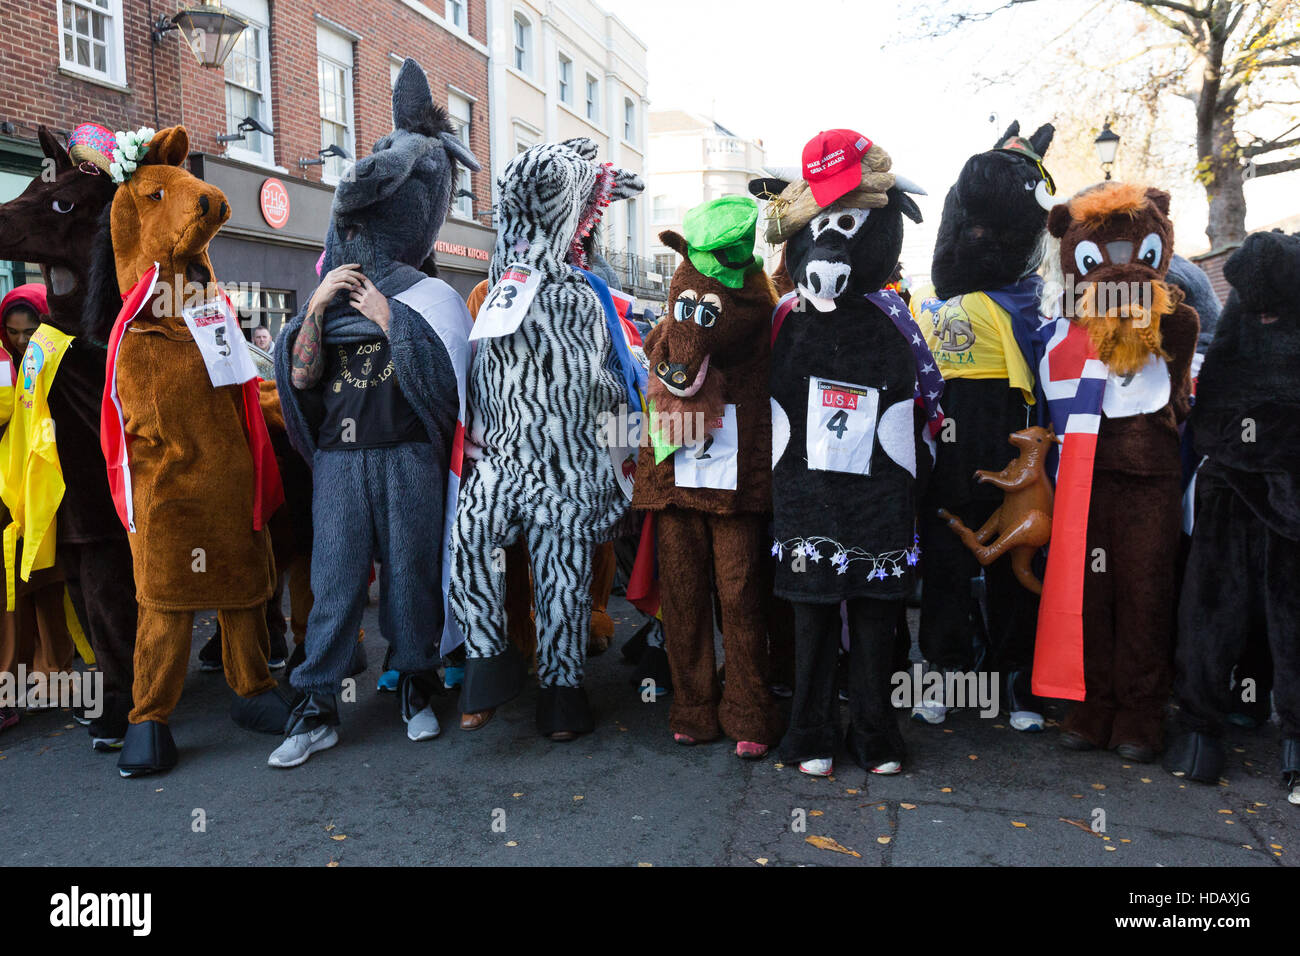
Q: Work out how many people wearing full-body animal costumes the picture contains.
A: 9